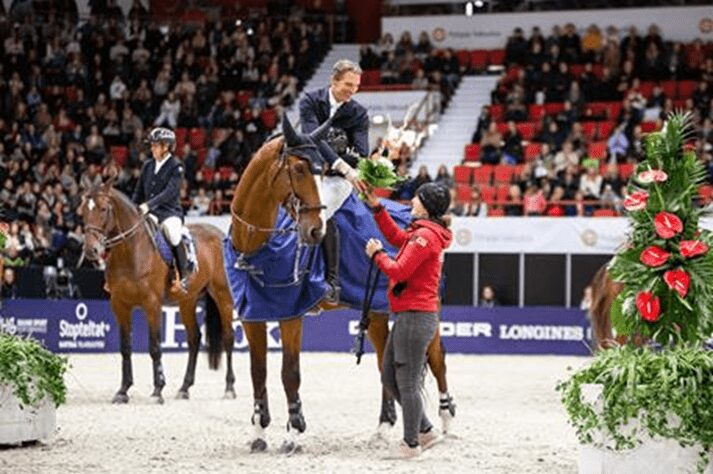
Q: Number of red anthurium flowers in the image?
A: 7